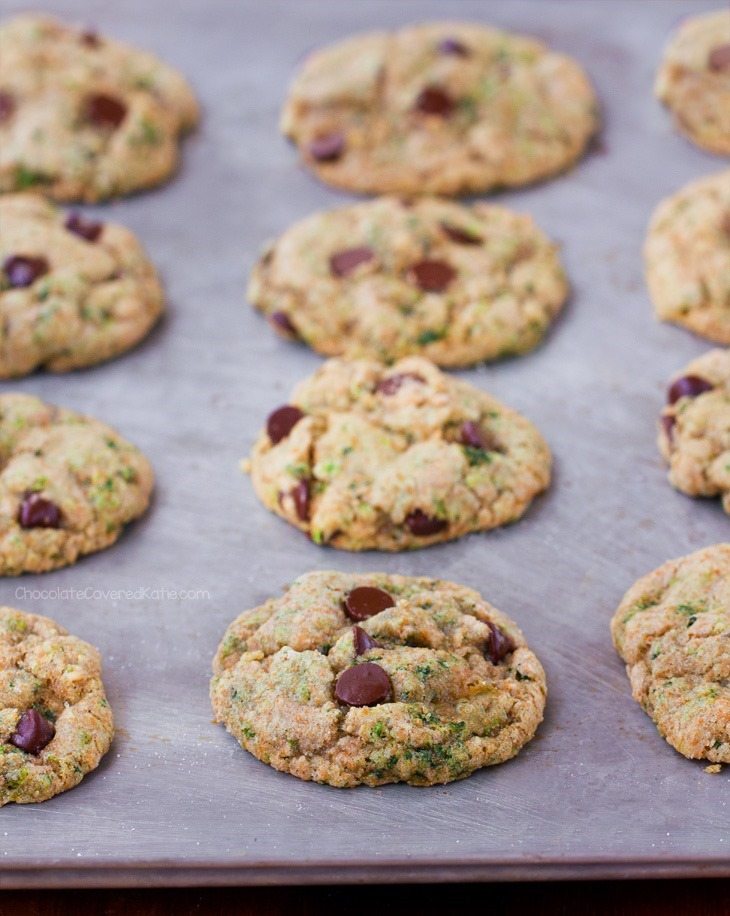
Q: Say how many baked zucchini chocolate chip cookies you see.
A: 12